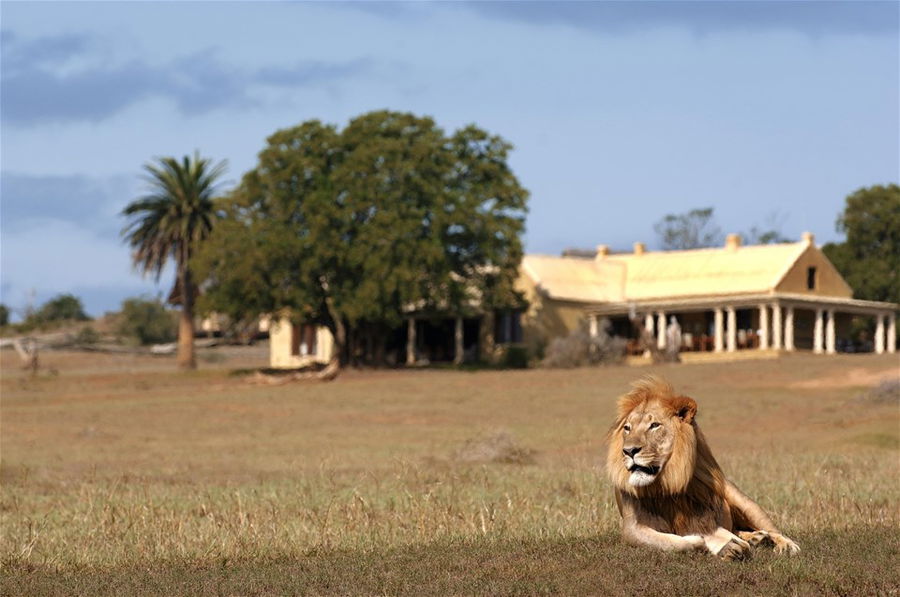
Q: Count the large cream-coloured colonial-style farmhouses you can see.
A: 1